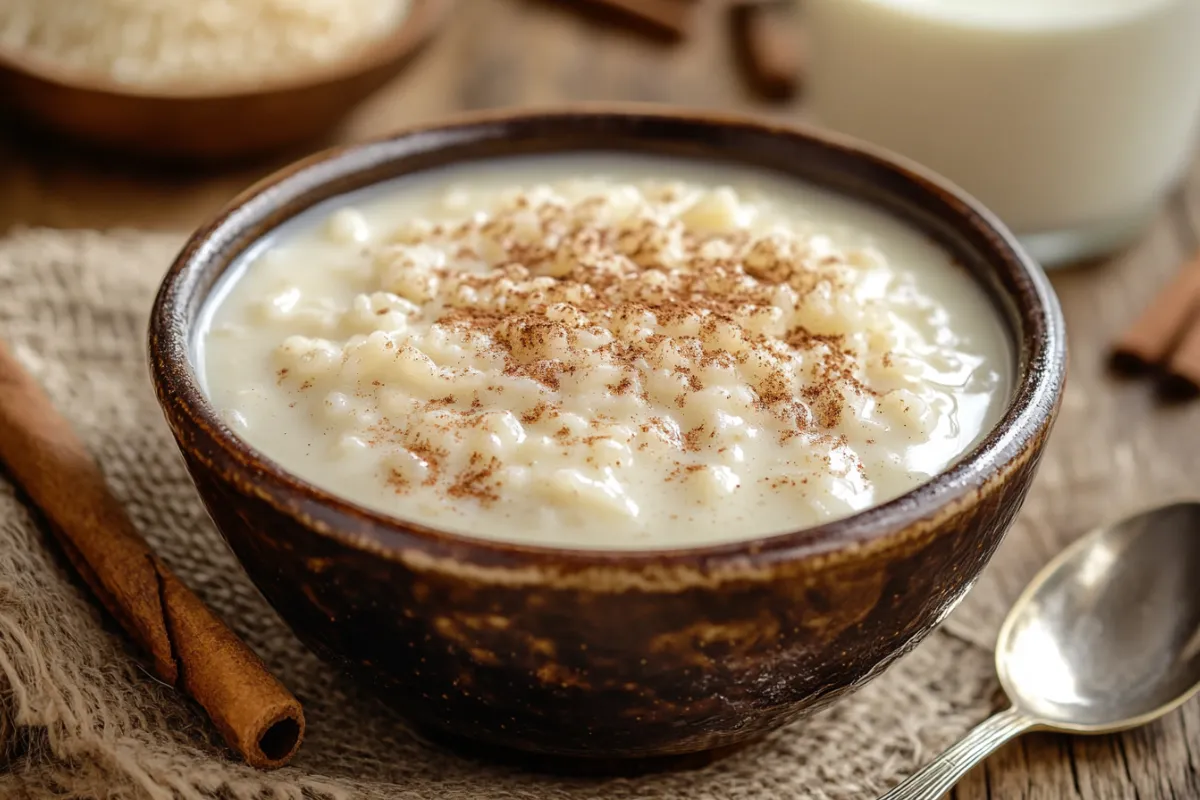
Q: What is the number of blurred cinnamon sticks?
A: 4